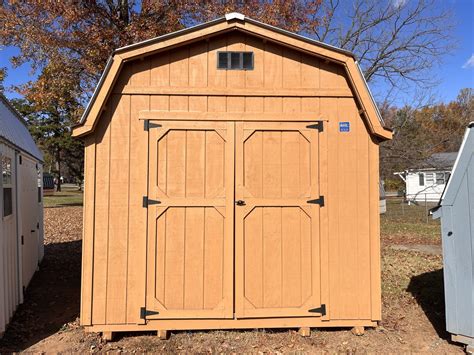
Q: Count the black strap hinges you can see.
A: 6